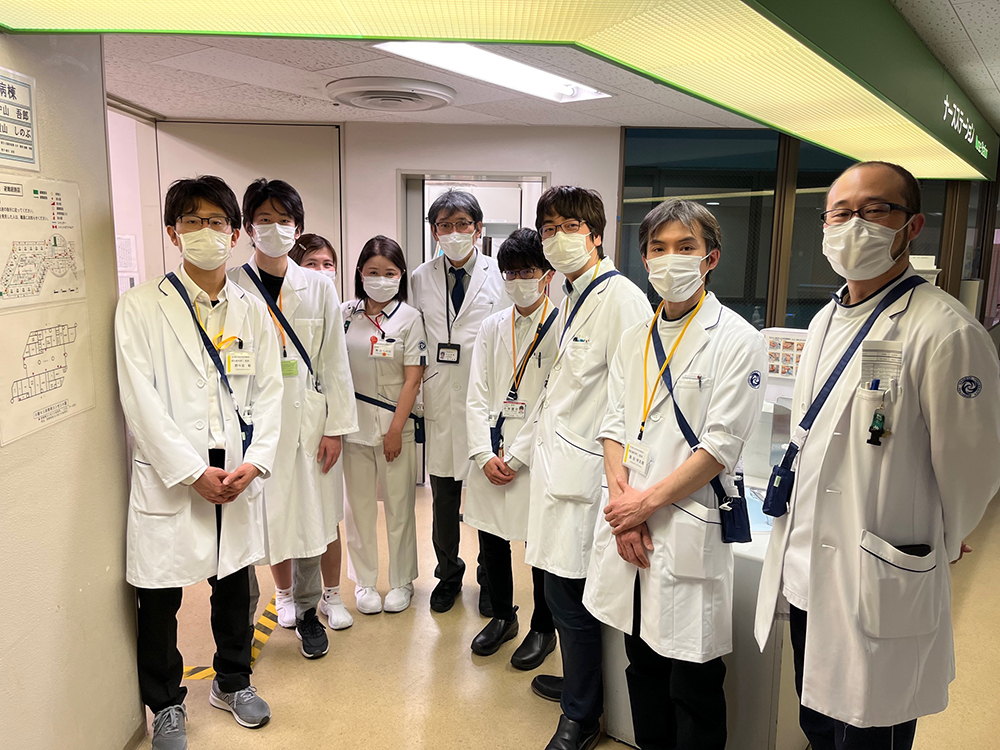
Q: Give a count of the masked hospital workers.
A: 9